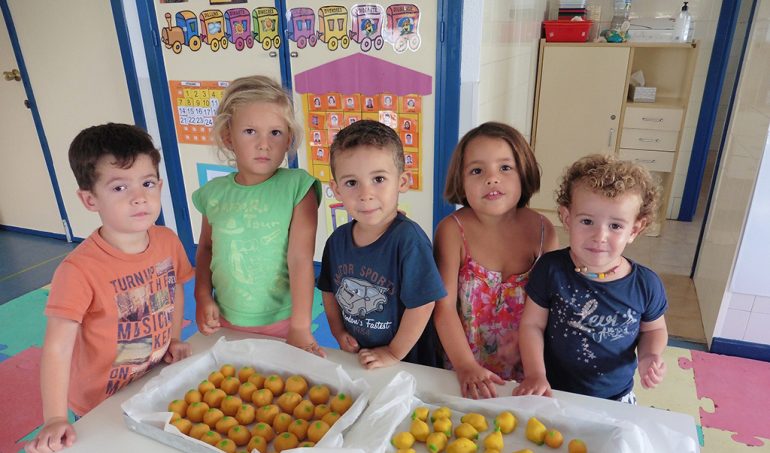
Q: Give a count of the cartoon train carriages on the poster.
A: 7